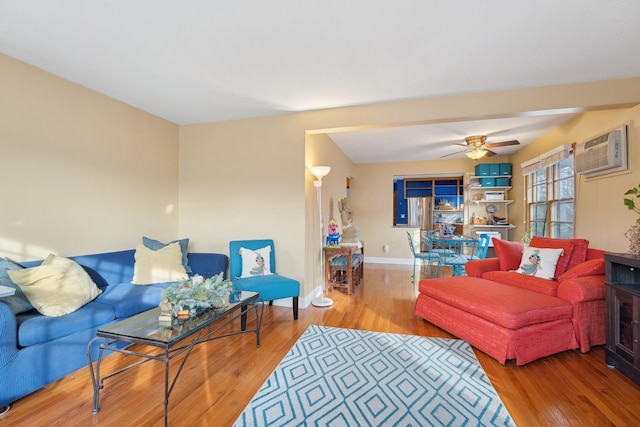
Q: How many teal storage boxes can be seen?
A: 5